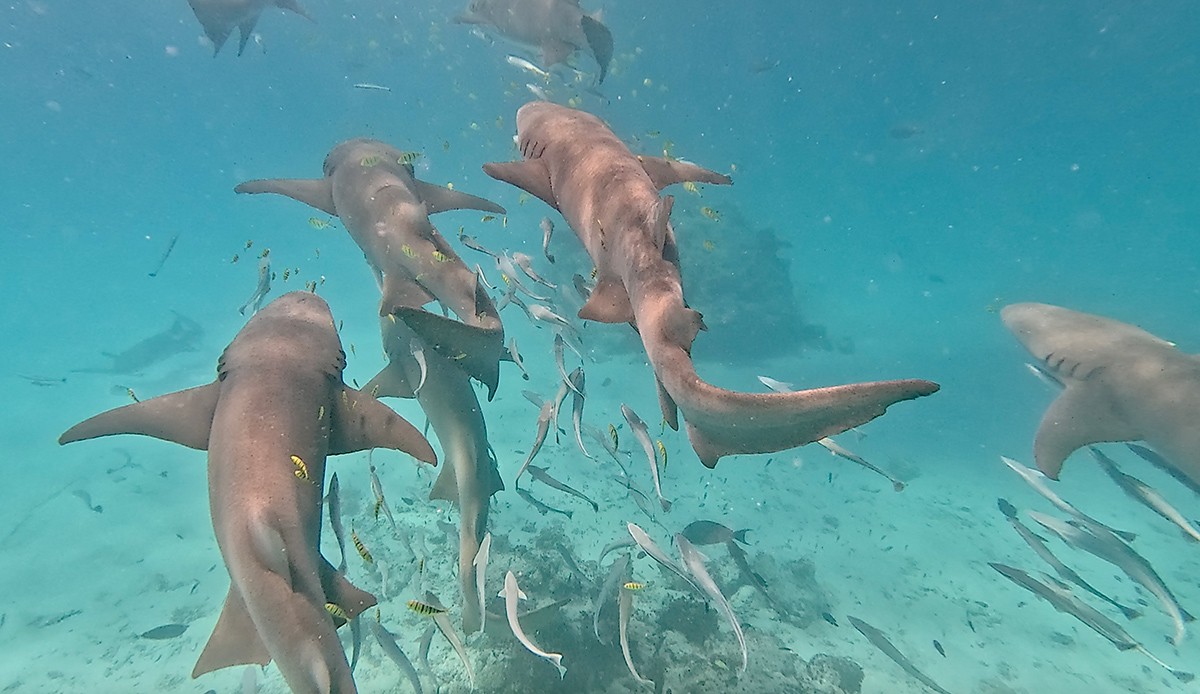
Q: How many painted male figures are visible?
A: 0